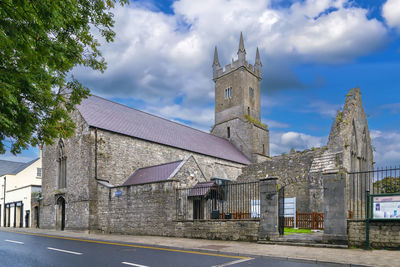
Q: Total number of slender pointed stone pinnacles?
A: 3